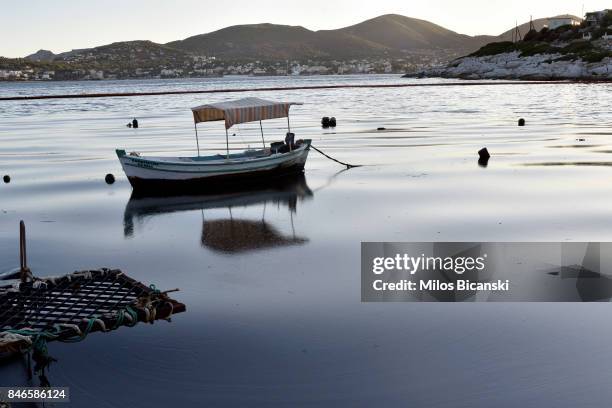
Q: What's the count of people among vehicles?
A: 0